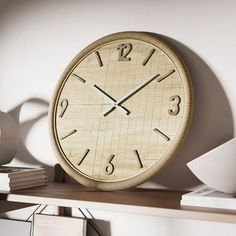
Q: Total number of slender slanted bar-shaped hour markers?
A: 8